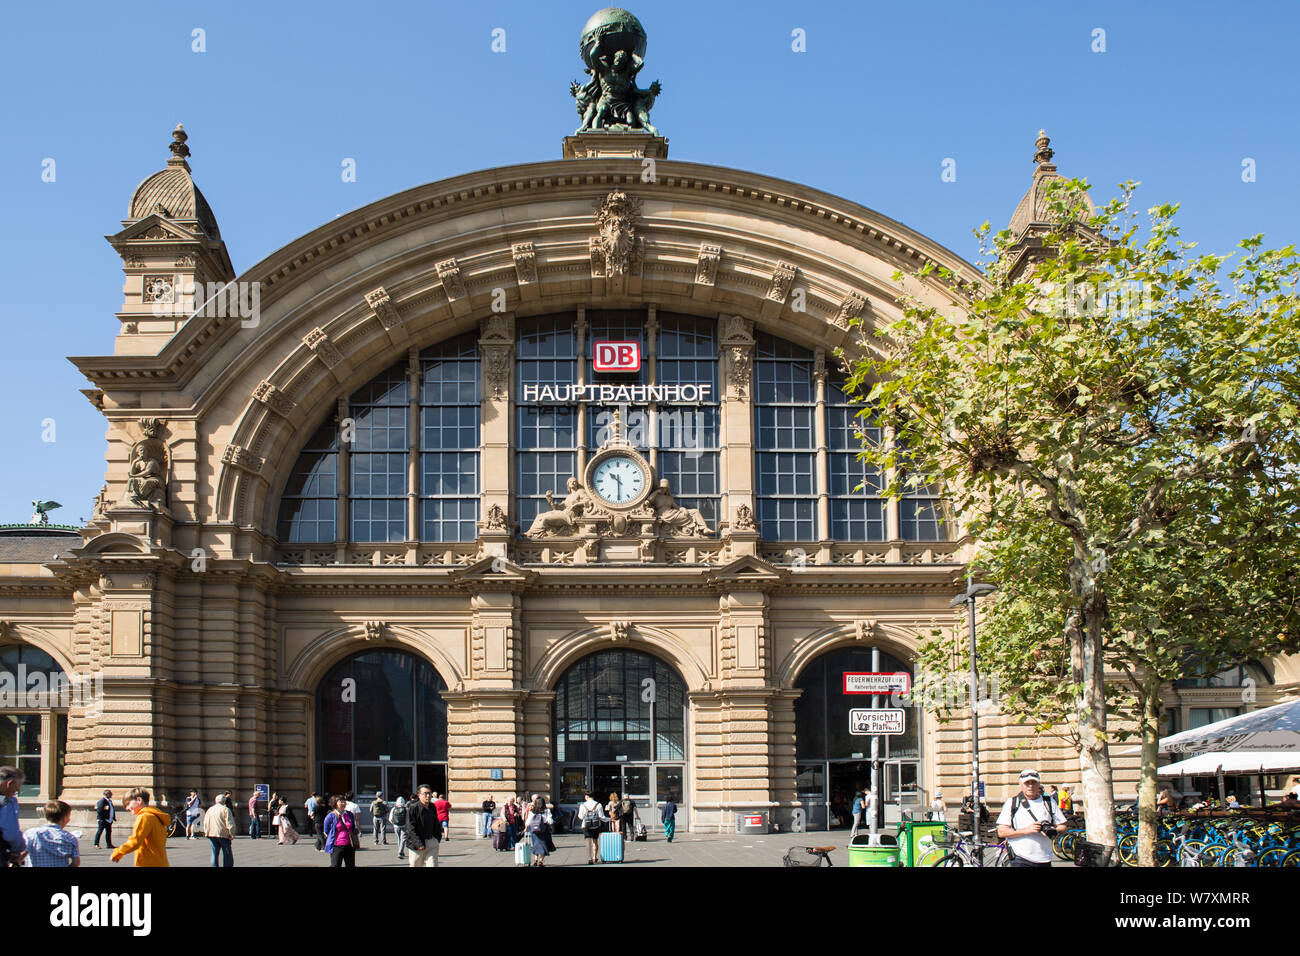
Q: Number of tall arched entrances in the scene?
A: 3